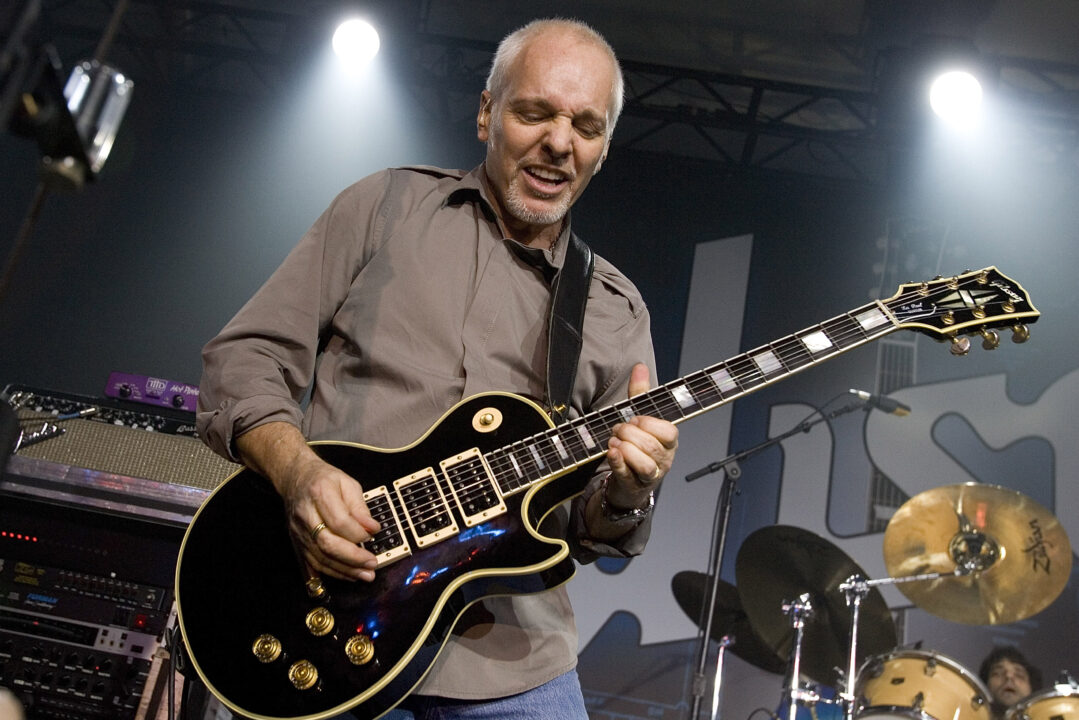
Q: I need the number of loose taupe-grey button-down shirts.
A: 1